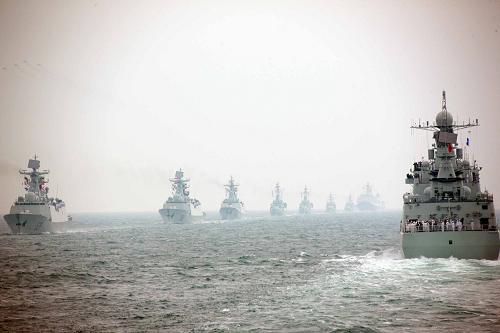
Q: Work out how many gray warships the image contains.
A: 9